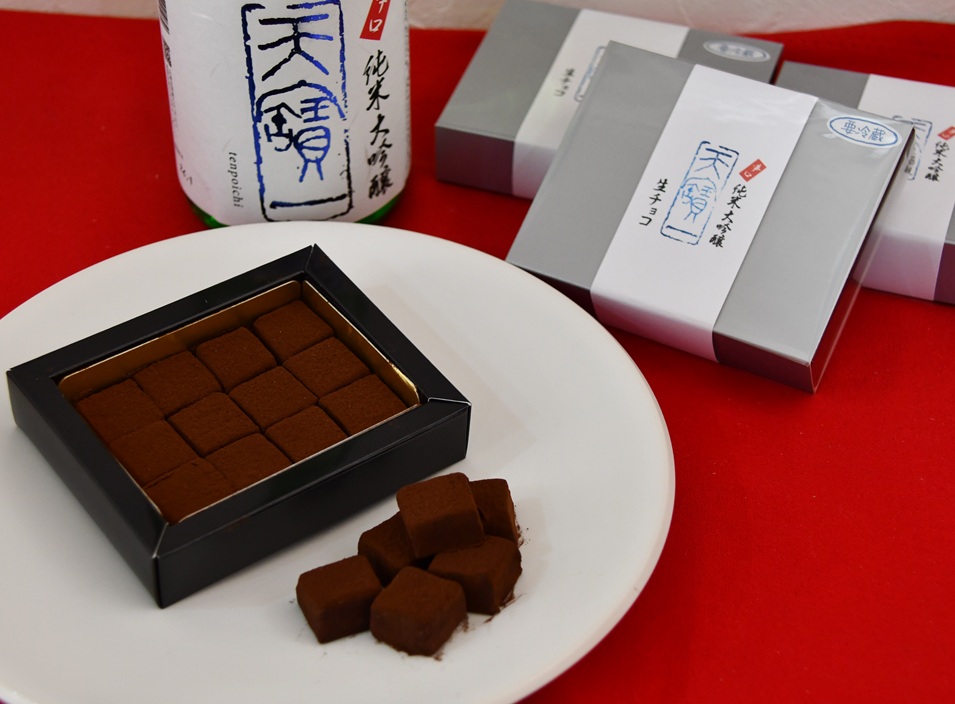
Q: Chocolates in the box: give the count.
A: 12